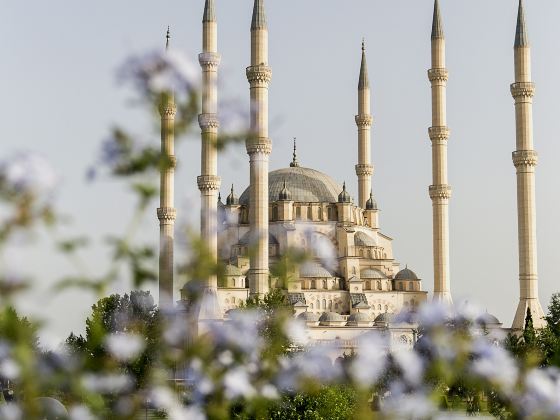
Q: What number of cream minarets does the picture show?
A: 6